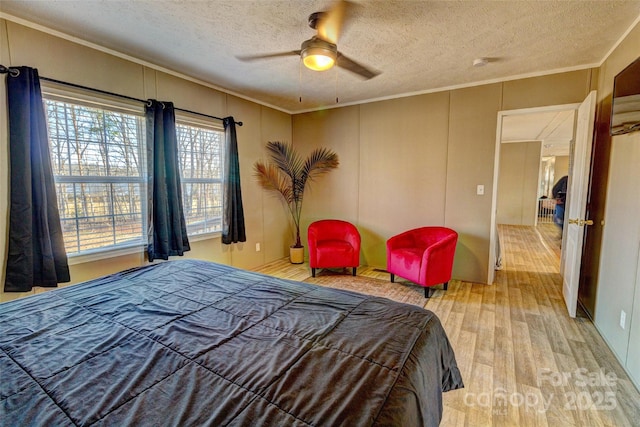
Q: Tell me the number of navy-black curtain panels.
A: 3